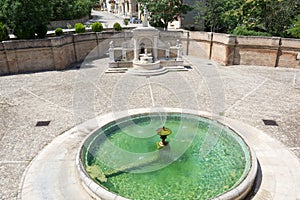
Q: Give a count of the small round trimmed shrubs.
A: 4